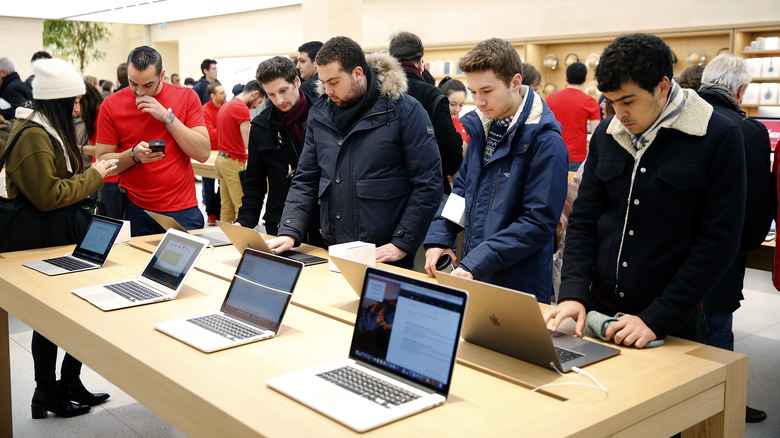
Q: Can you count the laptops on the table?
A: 8